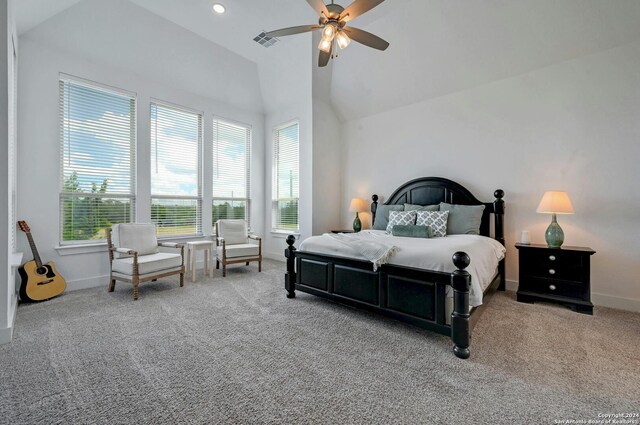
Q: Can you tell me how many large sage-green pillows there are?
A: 3